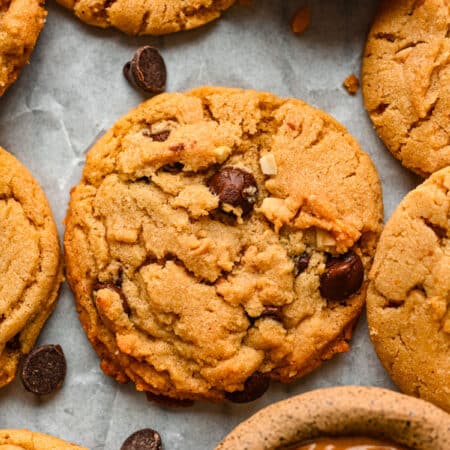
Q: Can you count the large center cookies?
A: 1